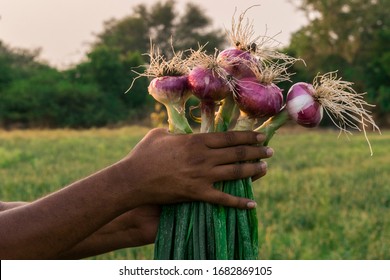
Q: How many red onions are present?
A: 5